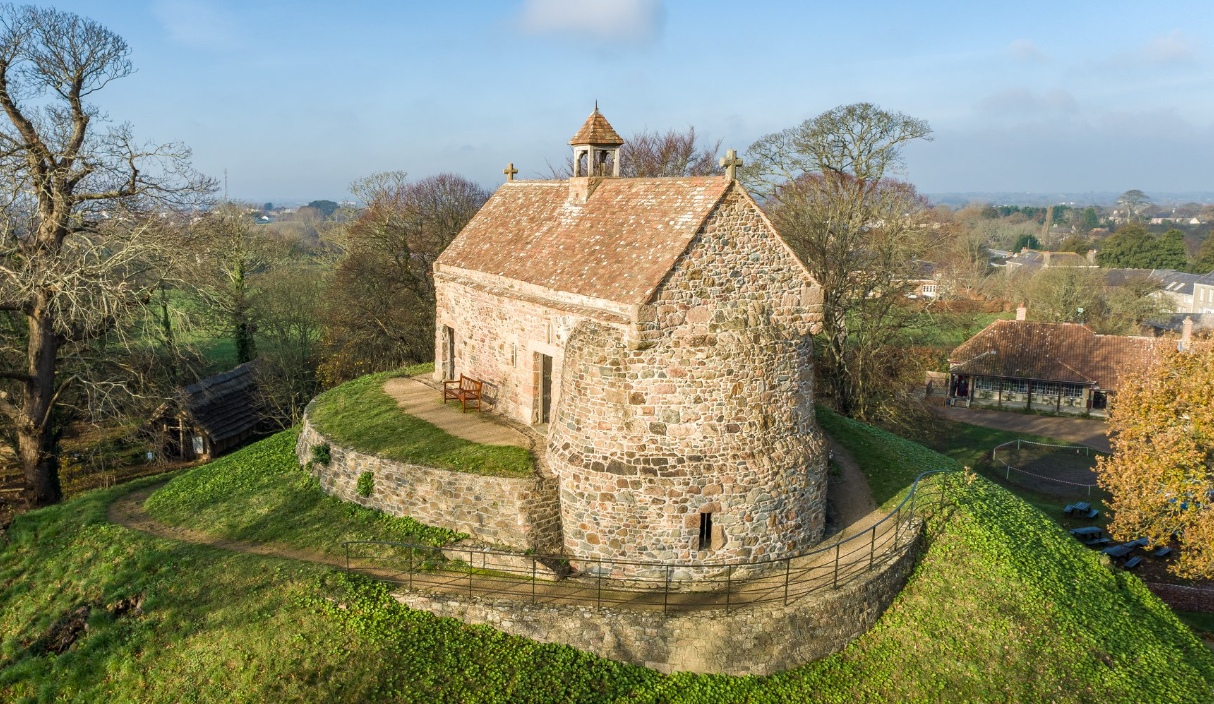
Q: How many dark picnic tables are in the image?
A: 4